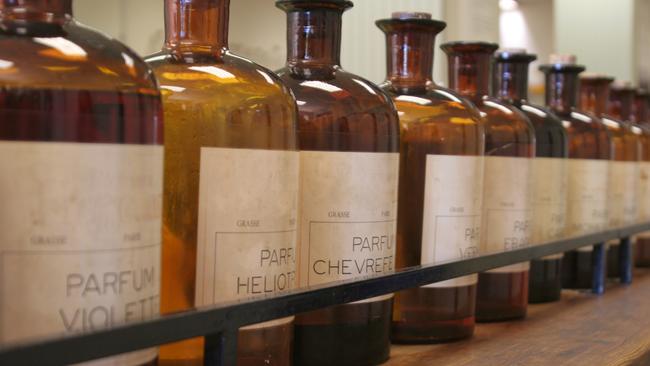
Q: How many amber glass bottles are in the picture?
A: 10